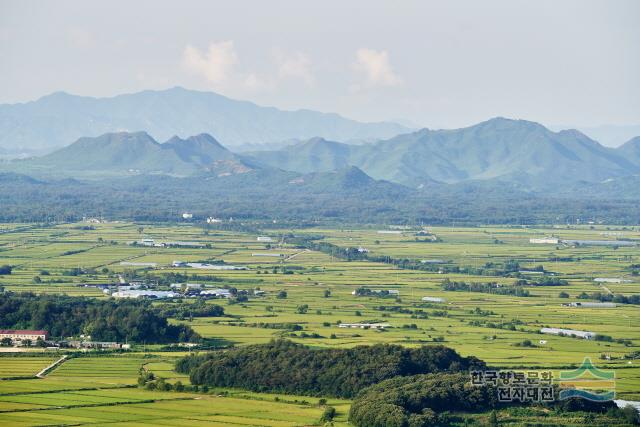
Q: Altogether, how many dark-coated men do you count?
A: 0